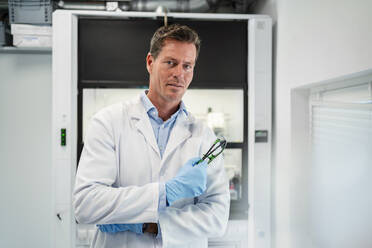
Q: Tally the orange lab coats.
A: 0